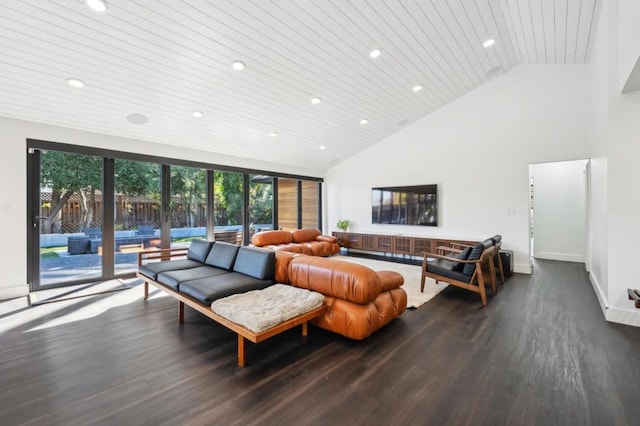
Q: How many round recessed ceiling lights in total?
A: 11